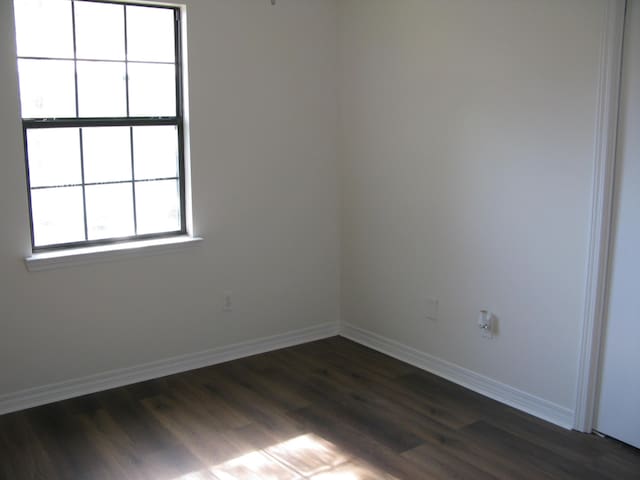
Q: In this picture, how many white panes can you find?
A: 12